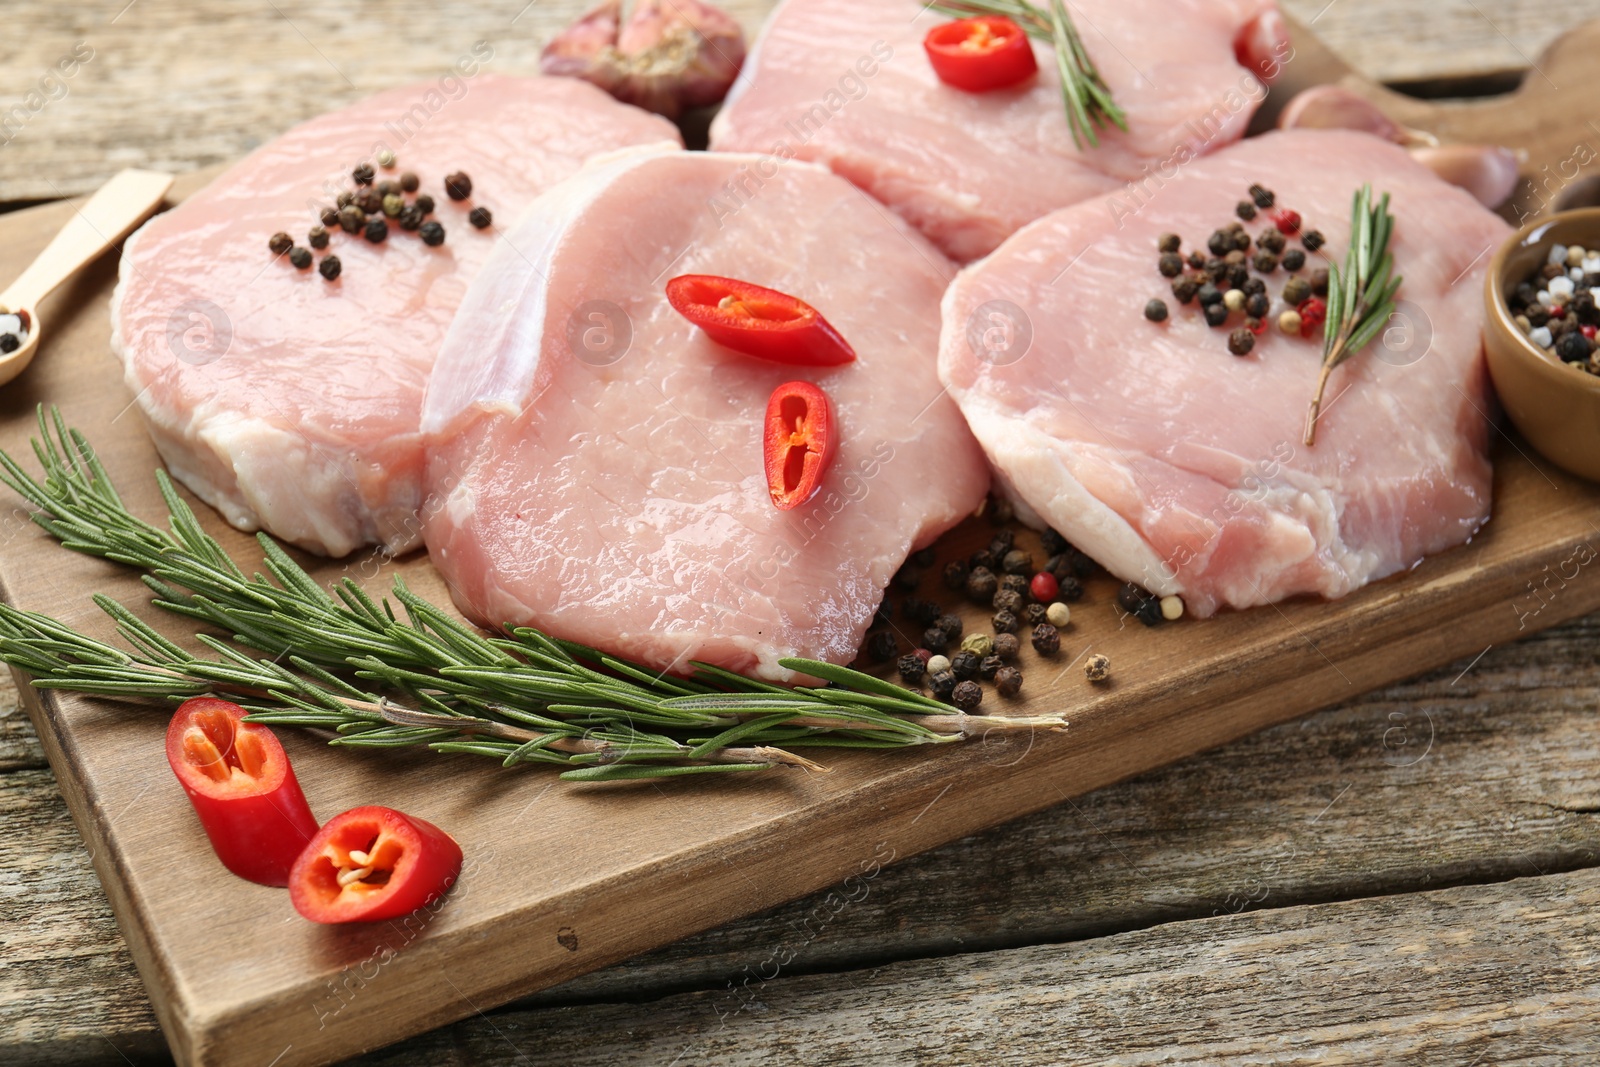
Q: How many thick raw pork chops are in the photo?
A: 4